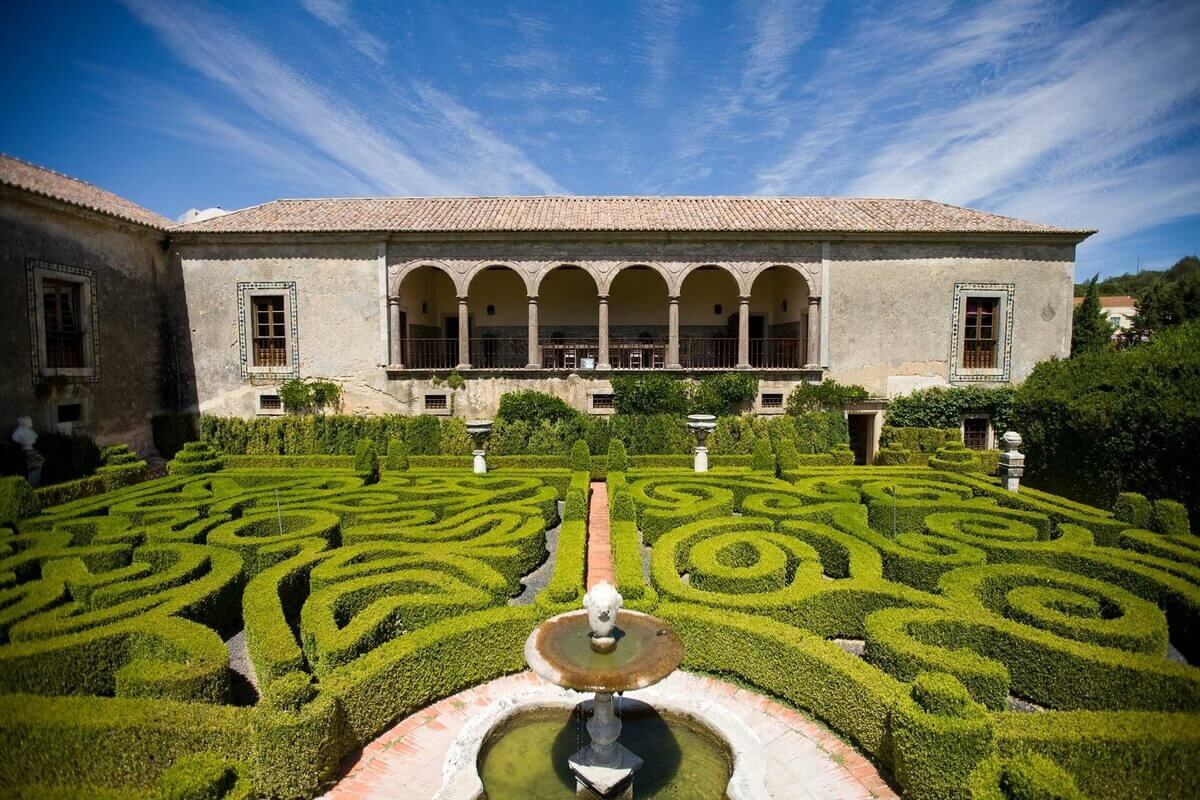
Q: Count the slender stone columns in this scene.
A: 7